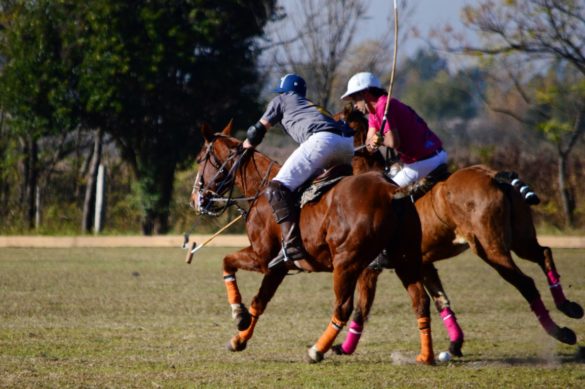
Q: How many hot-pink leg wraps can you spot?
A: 4